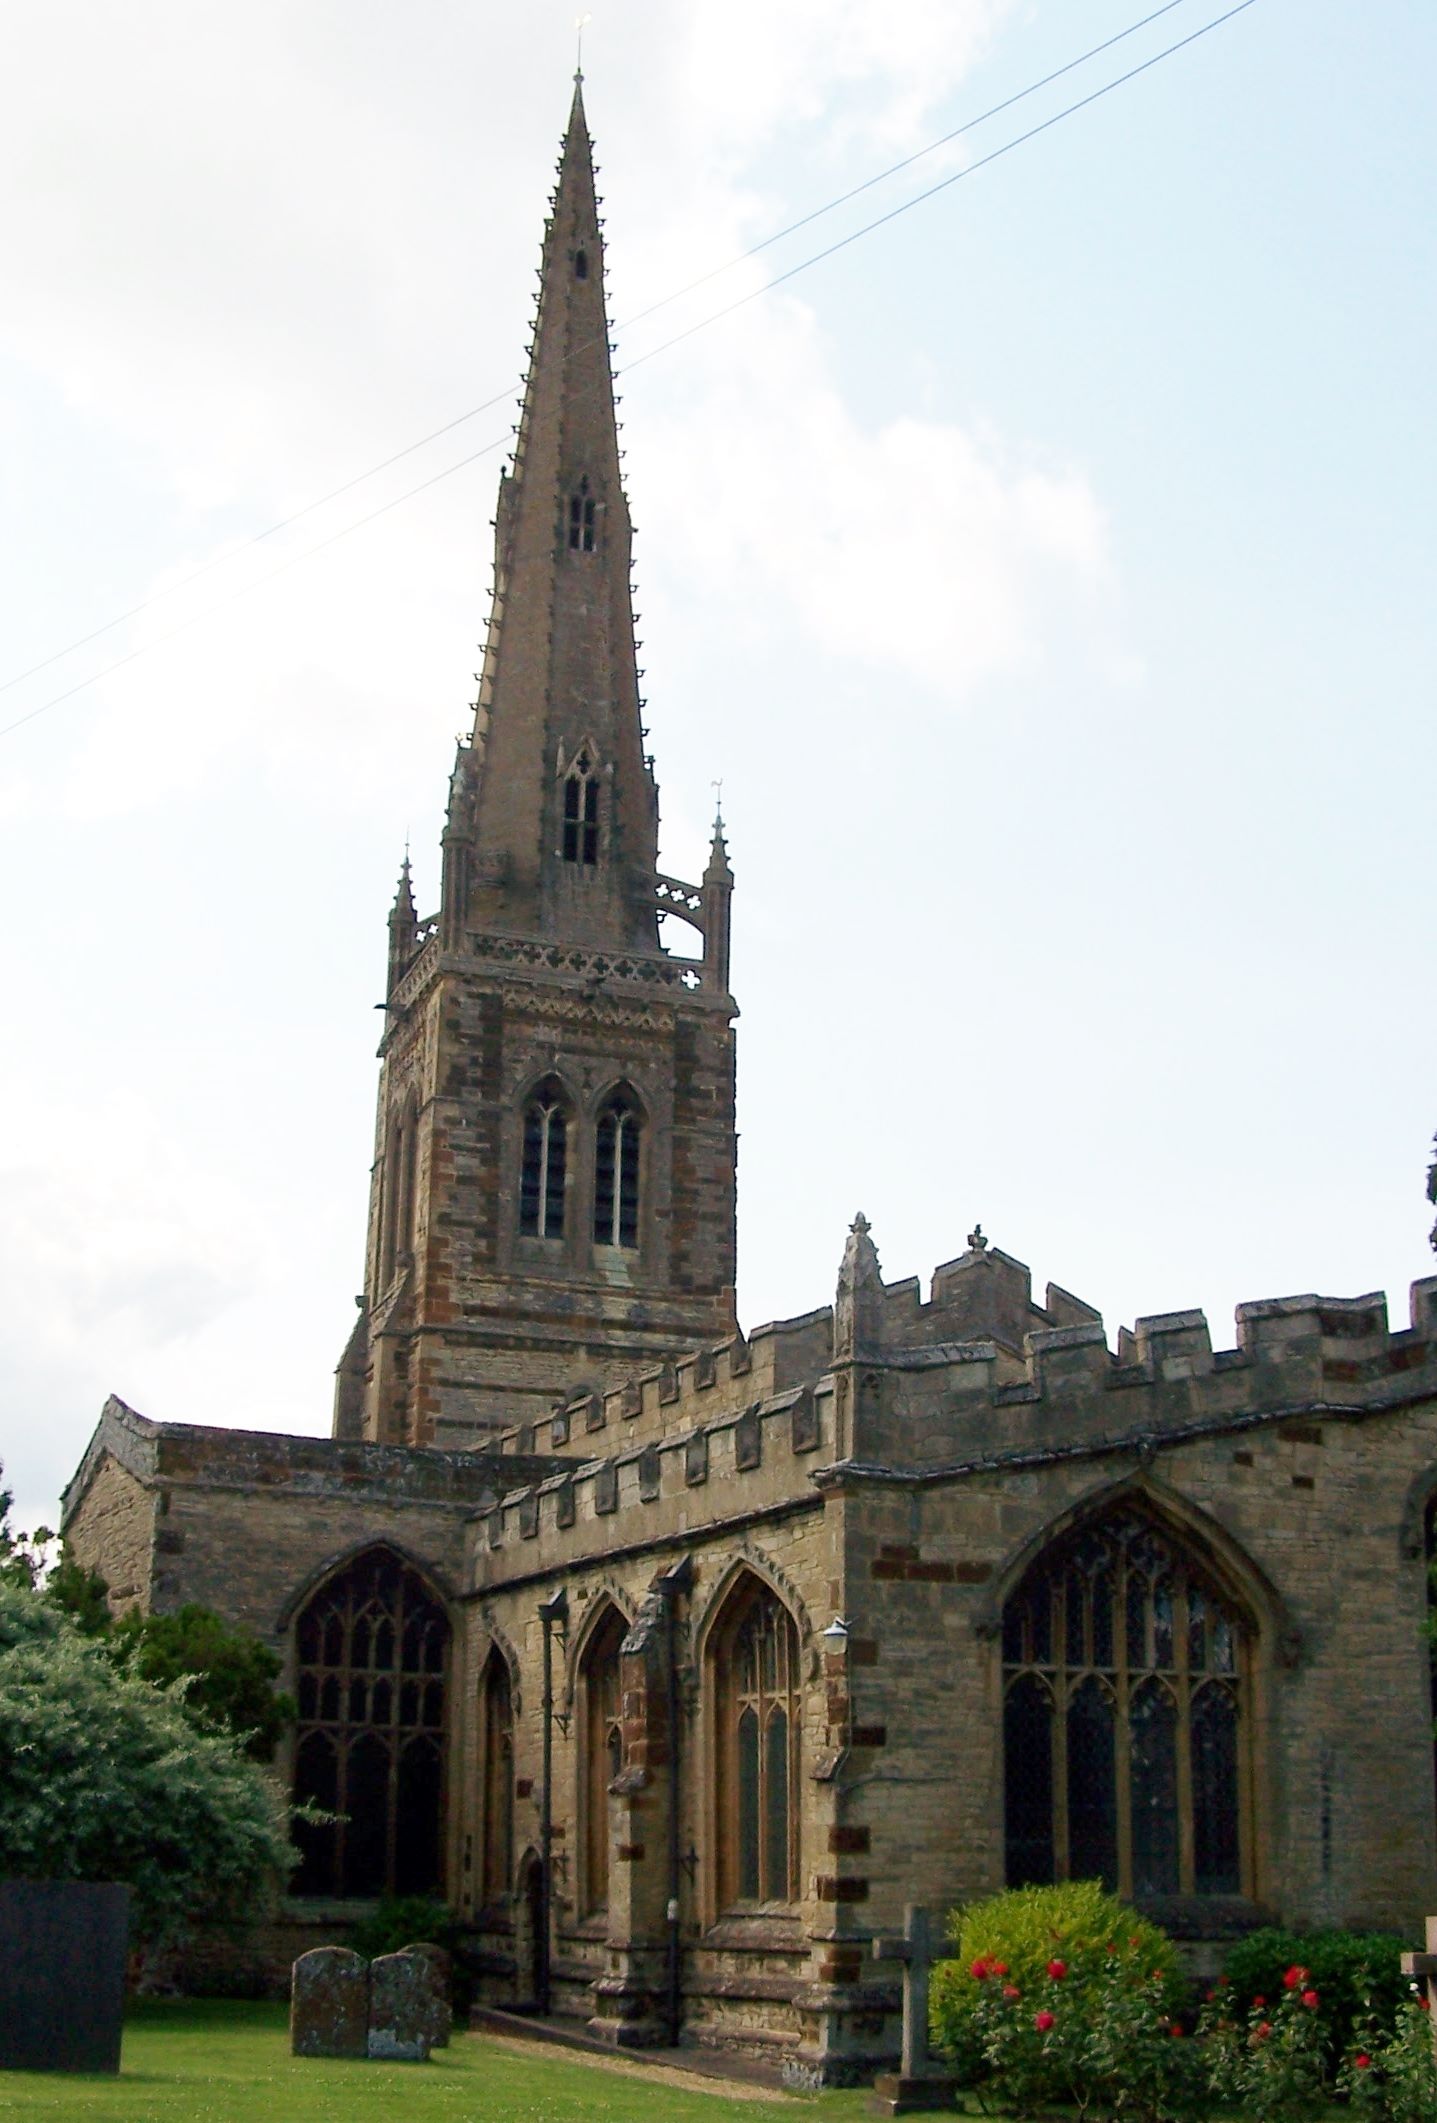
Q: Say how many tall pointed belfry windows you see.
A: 2